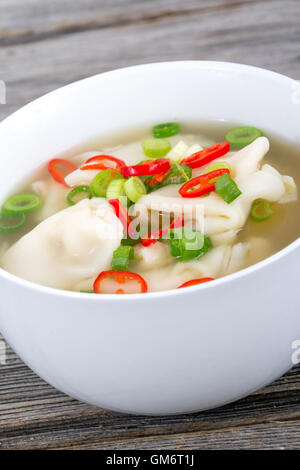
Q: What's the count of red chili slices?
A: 9